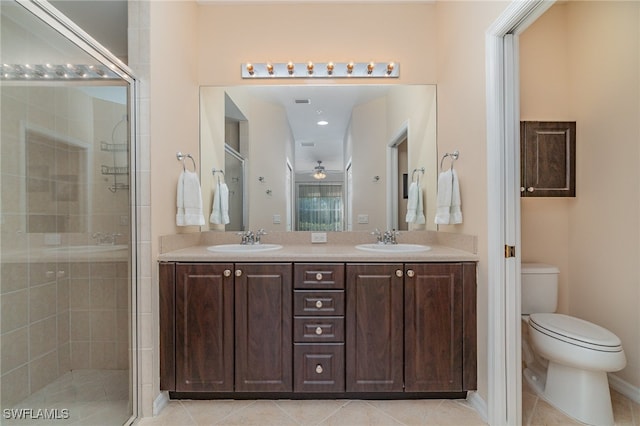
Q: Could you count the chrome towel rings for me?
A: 2